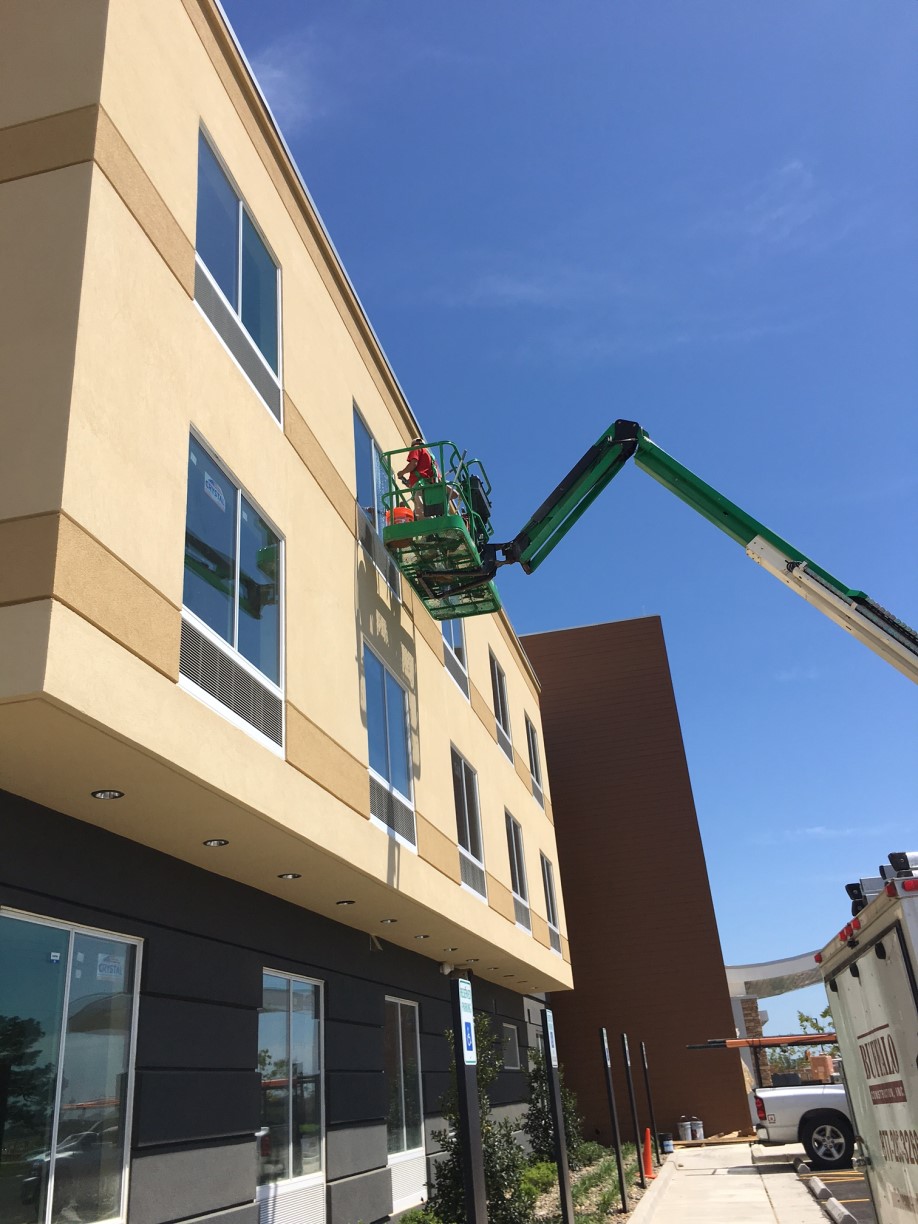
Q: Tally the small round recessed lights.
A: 12